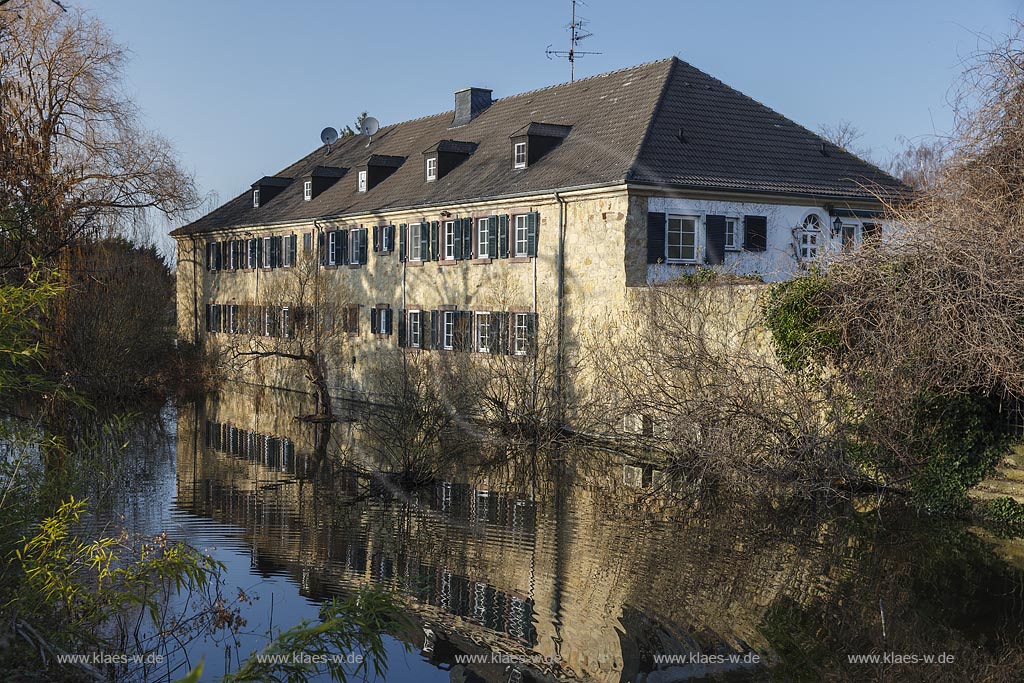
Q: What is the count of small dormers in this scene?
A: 5